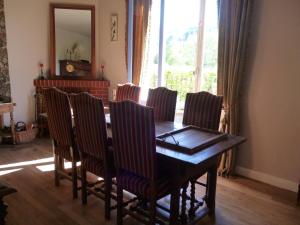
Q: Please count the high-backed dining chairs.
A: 6